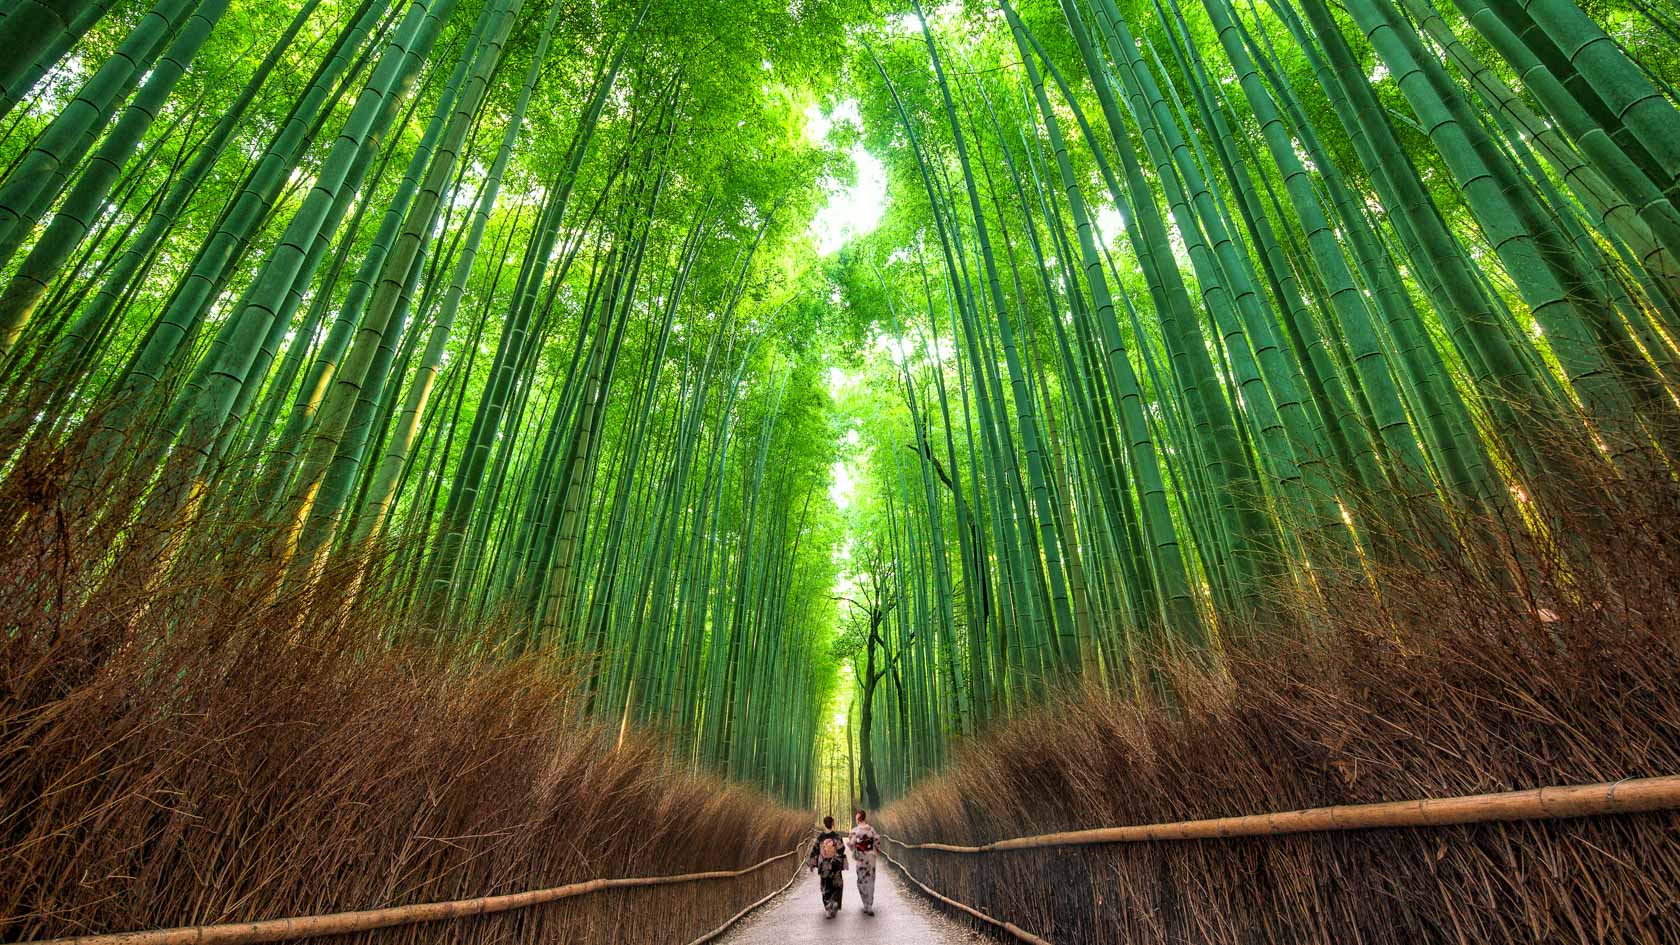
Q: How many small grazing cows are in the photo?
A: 0